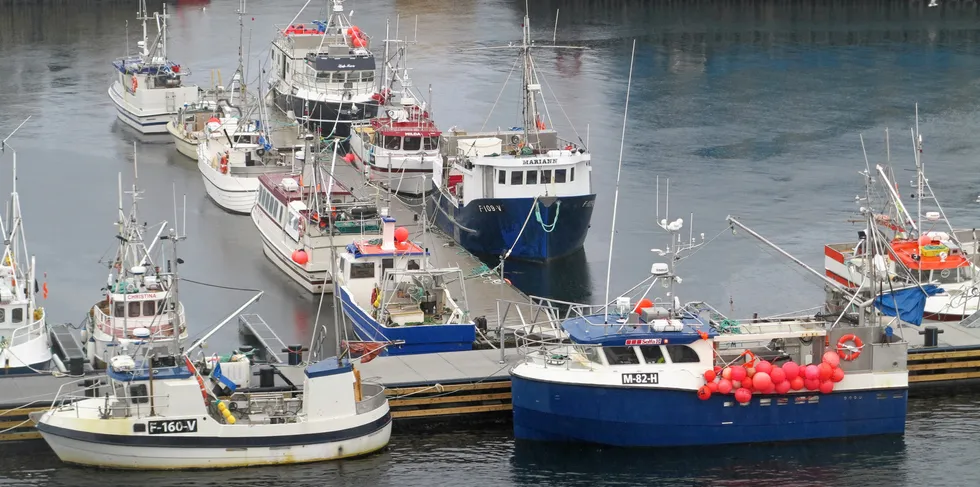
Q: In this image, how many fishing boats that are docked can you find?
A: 13